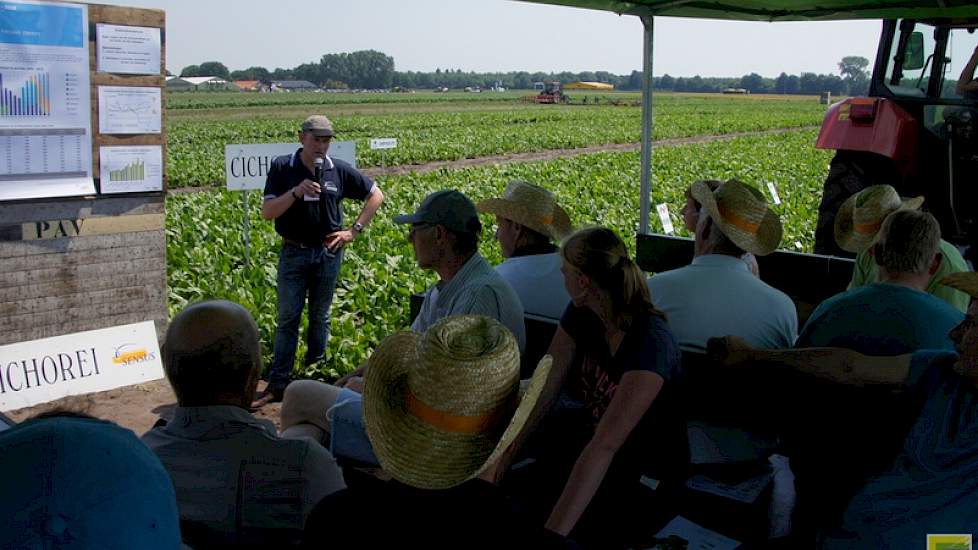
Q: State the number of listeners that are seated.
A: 11